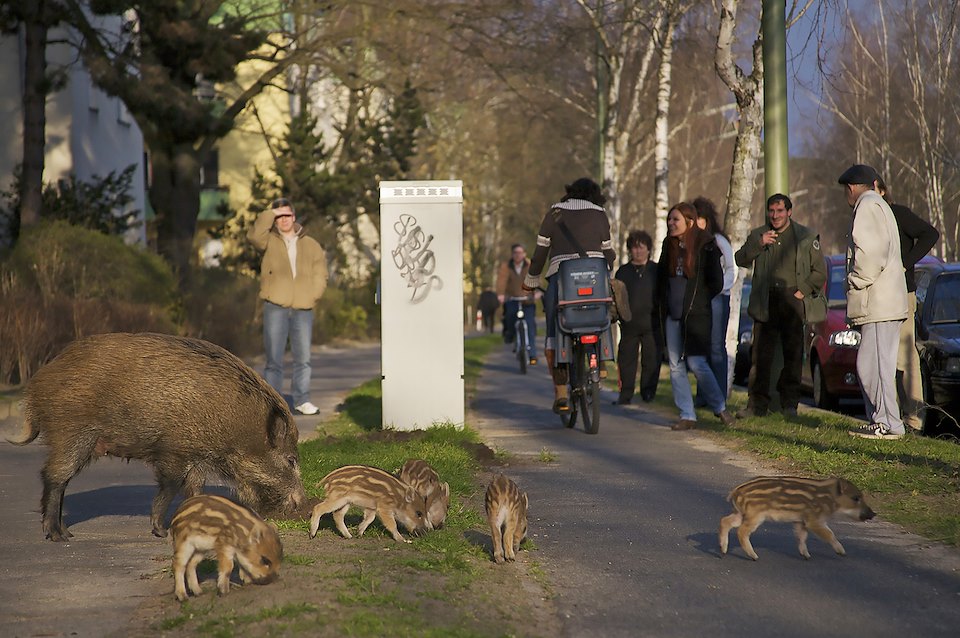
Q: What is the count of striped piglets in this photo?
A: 5